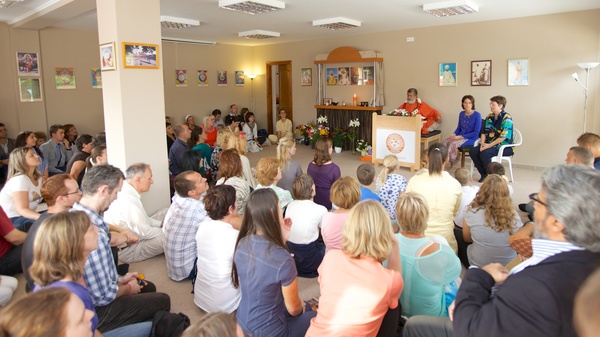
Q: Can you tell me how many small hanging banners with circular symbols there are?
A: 6